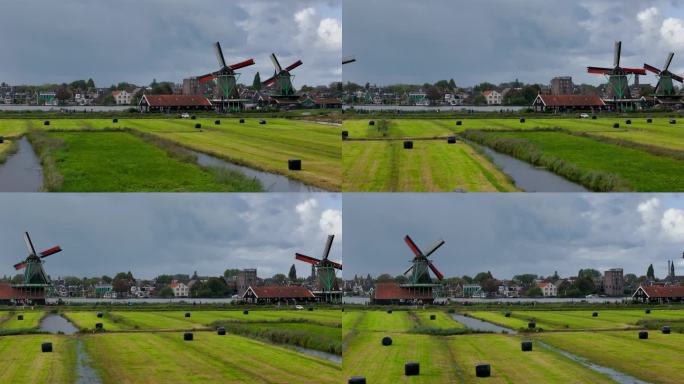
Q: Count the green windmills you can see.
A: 7